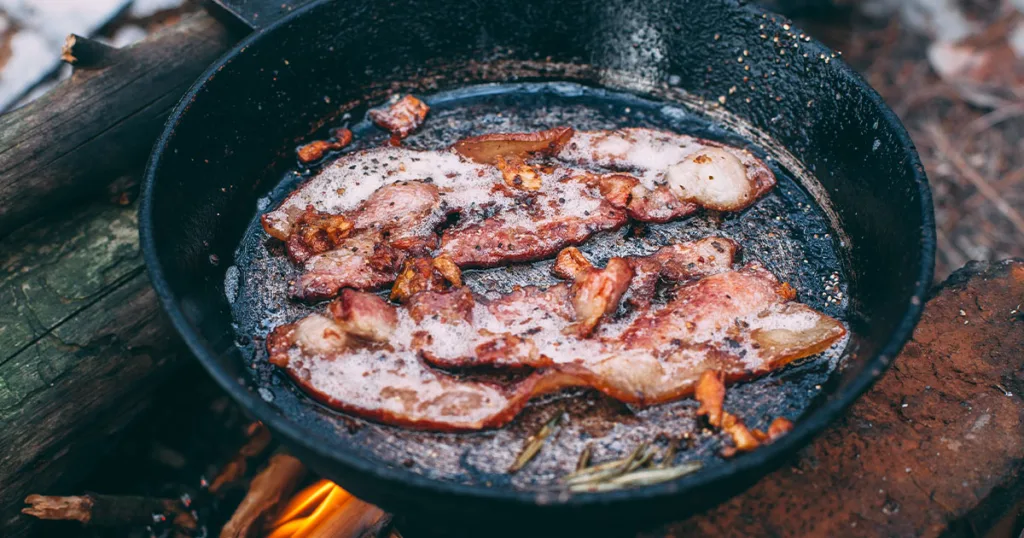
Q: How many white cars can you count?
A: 0